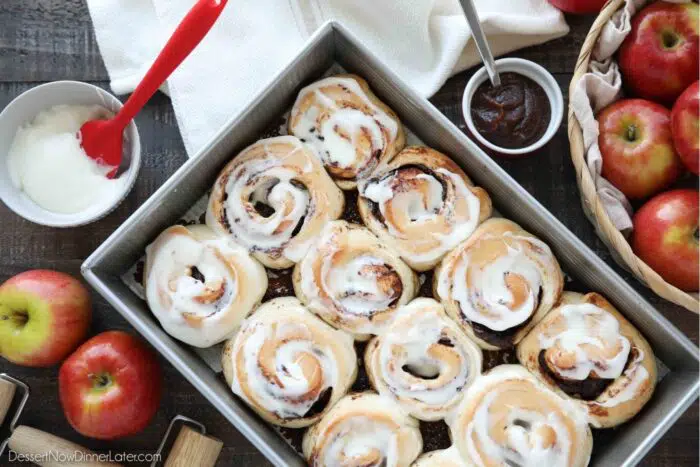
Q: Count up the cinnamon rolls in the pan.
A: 12